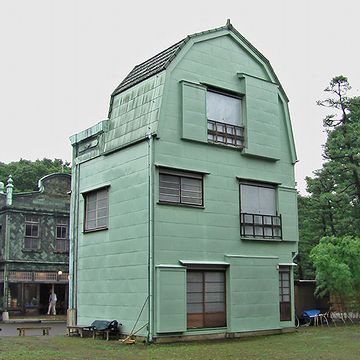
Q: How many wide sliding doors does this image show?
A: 1